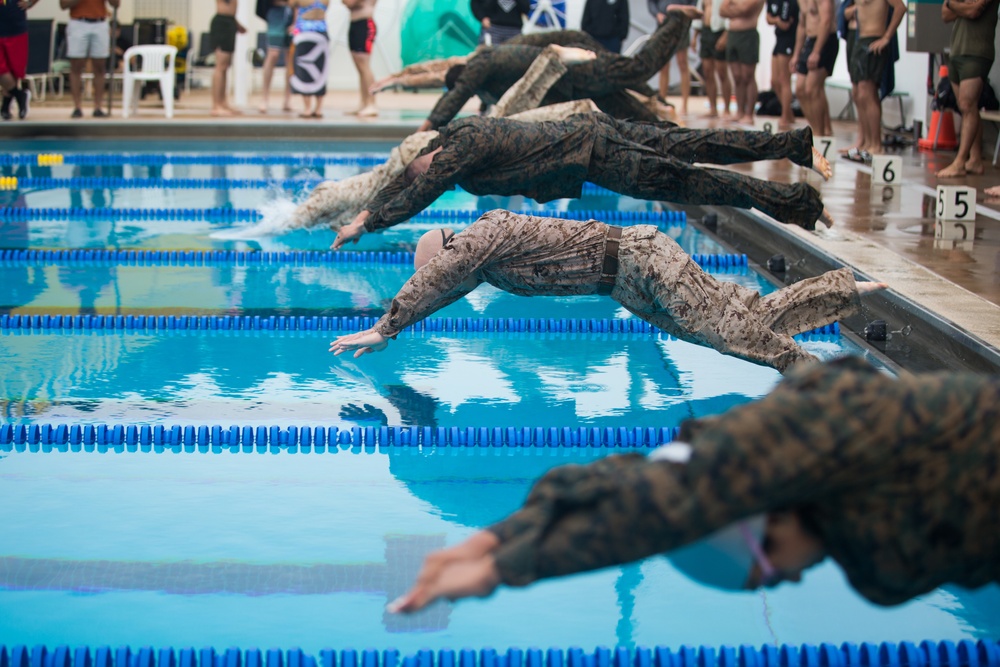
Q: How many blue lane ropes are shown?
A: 7